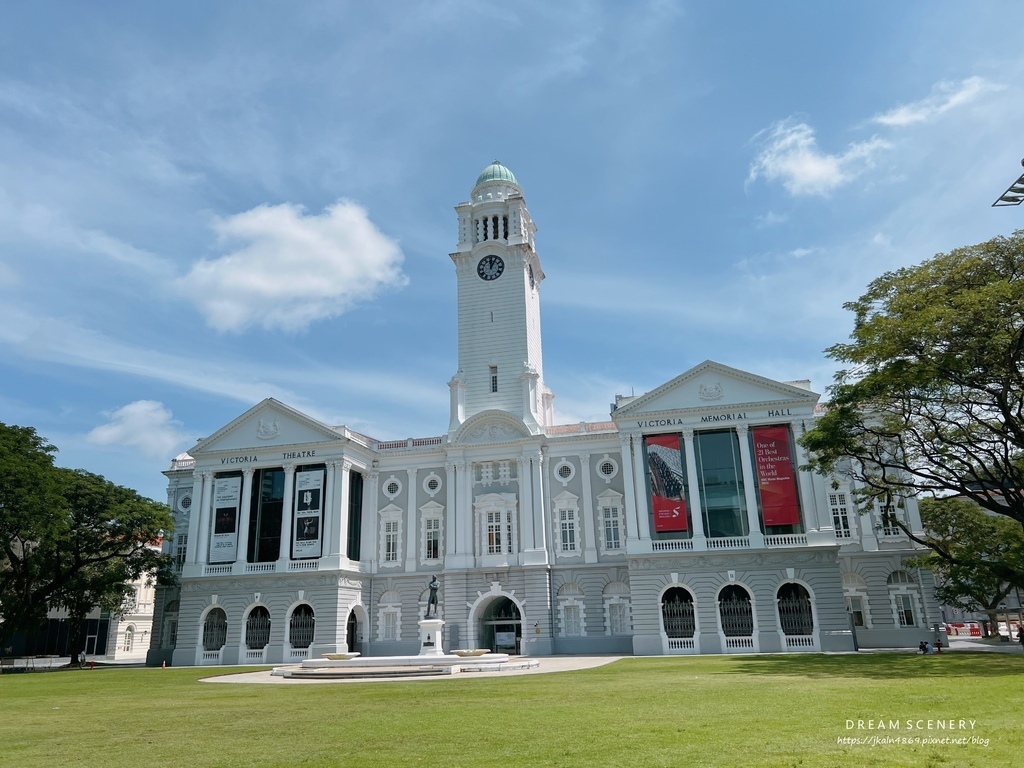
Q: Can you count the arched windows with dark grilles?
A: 6